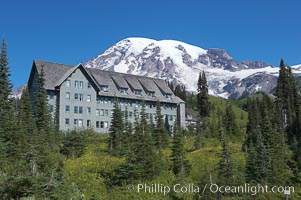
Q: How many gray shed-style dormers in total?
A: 5